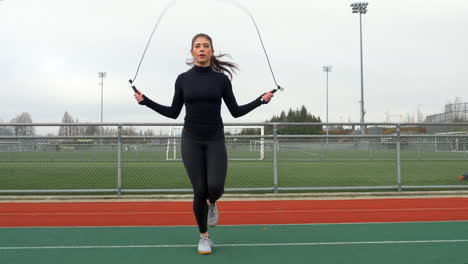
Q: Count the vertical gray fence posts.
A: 3